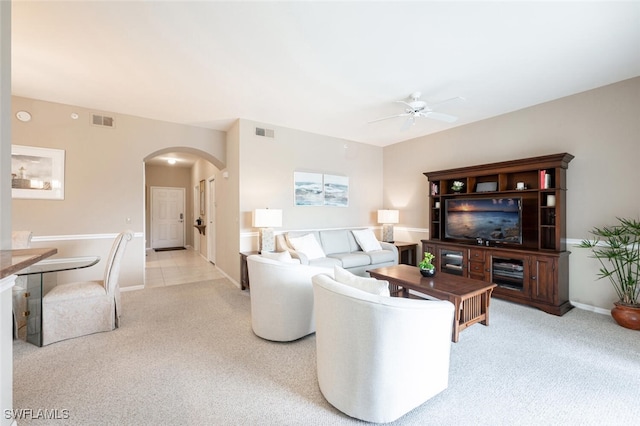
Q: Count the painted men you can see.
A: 0